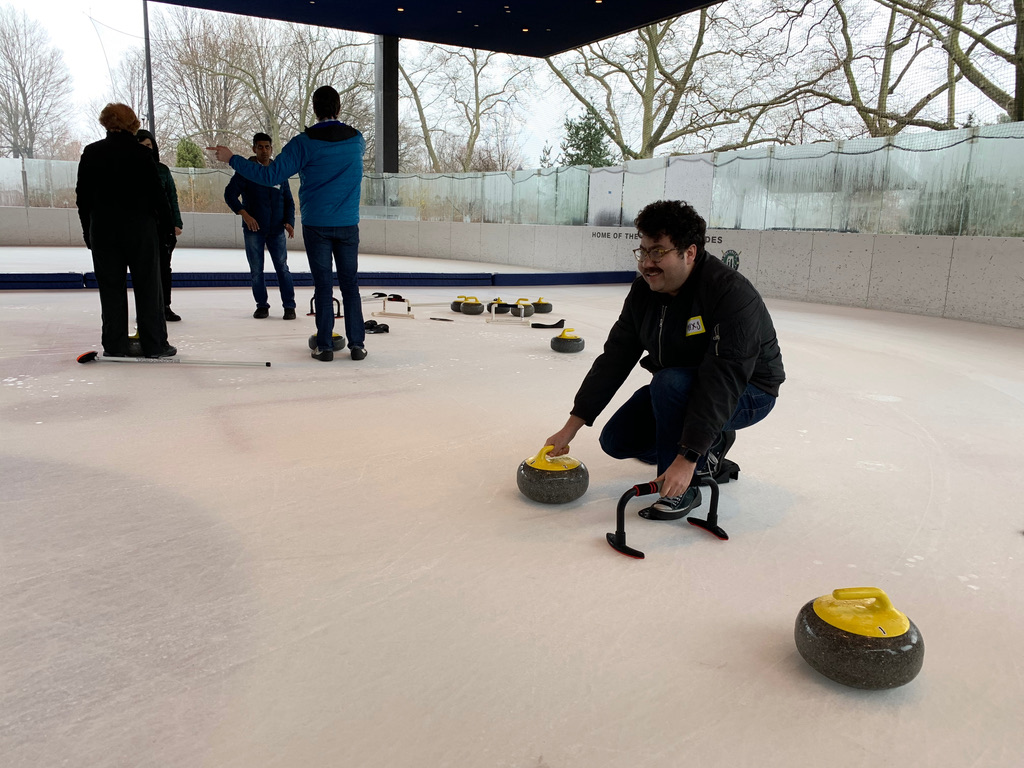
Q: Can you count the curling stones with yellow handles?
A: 10